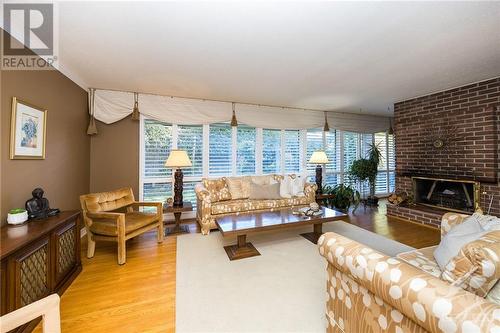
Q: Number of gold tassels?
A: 5